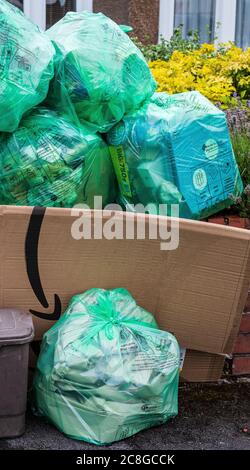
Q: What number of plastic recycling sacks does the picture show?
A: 5